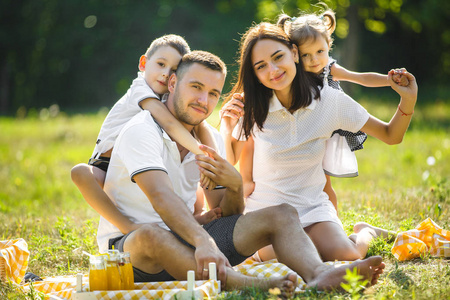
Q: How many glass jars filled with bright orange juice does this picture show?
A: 3